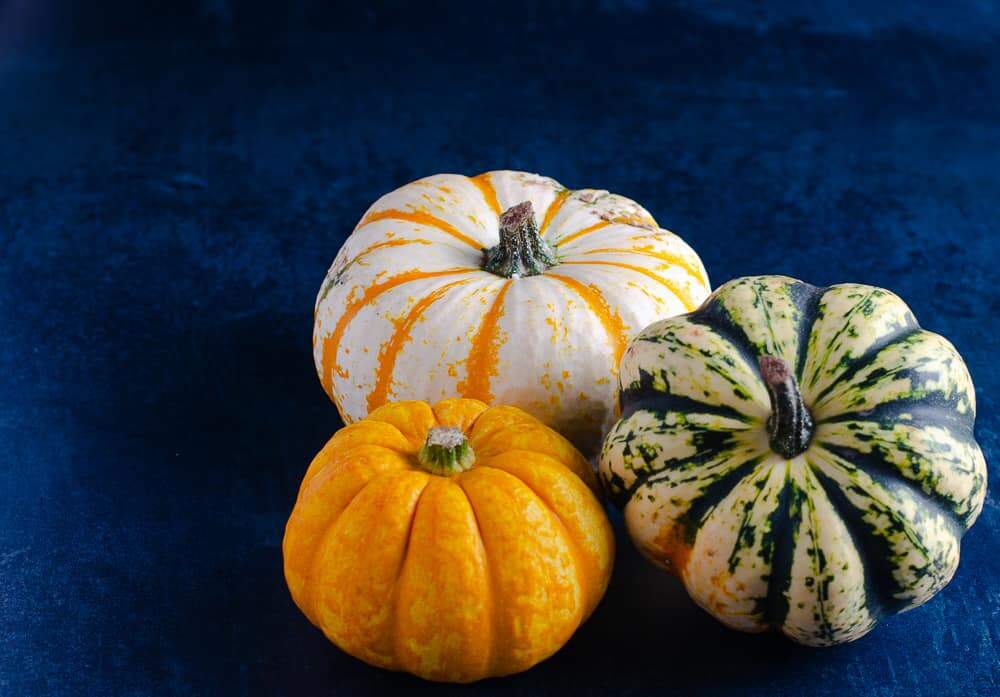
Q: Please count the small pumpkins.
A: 3